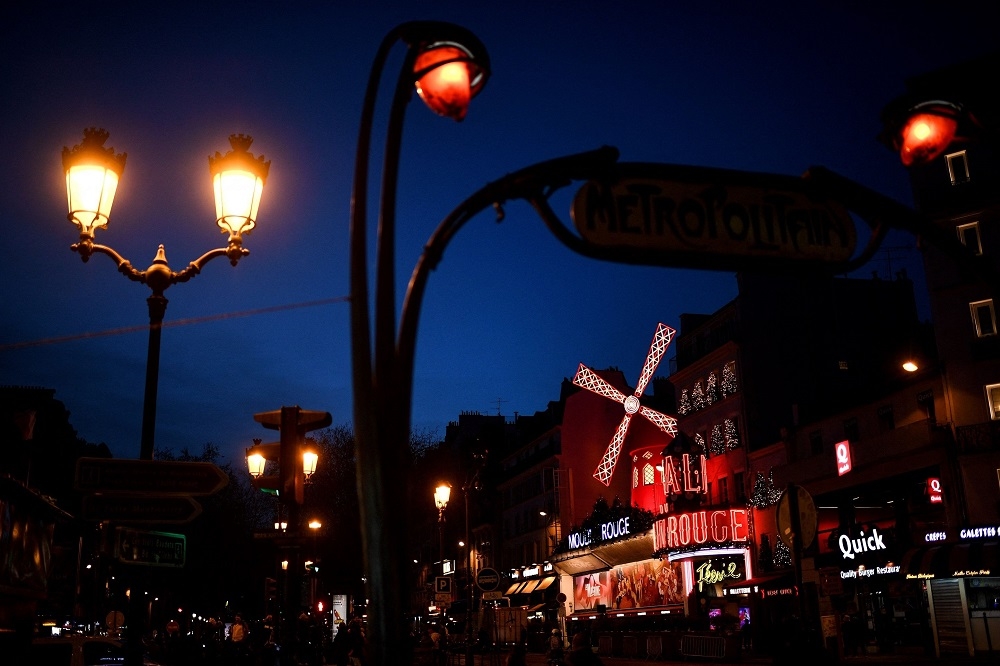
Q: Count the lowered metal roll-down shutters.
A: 1